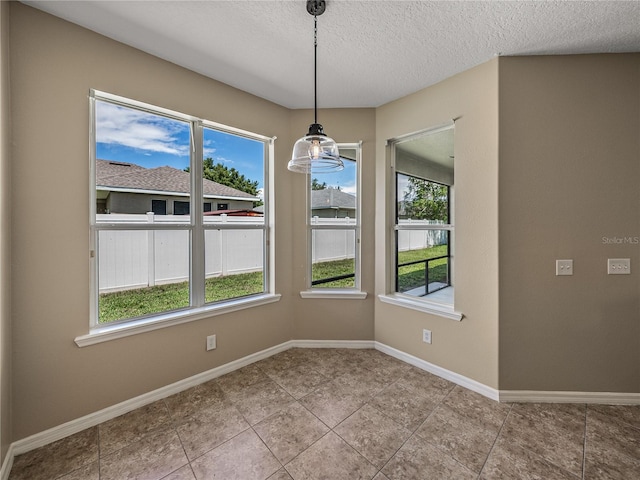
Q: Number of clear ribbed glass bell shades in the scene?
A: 1